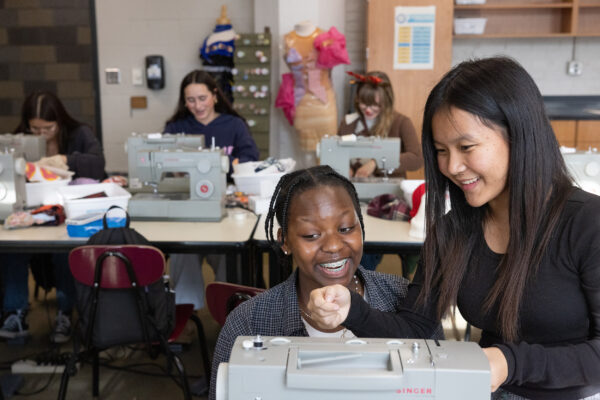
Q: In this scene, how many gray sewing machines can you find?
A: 7